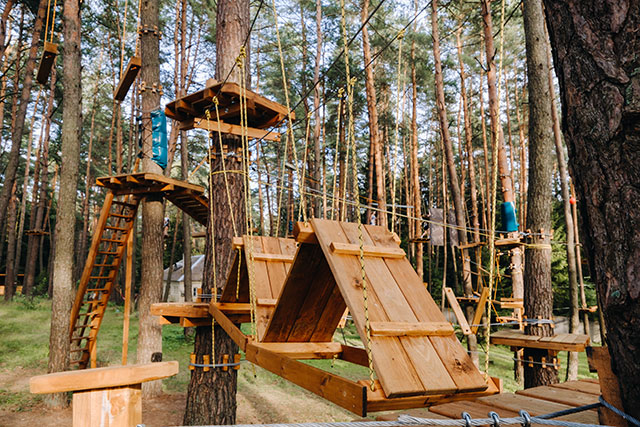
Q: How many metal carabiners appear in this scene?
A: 3